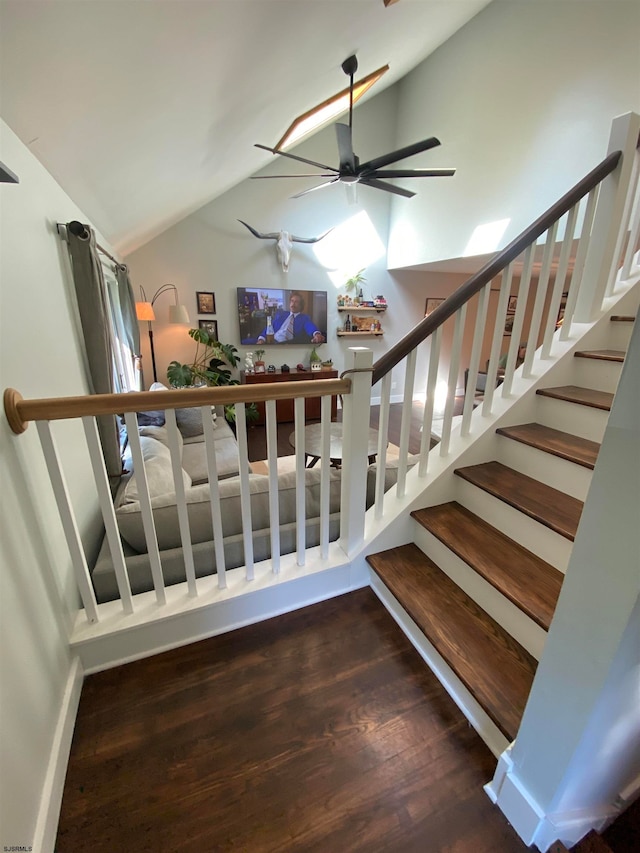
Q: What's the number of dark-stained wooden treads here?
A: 7